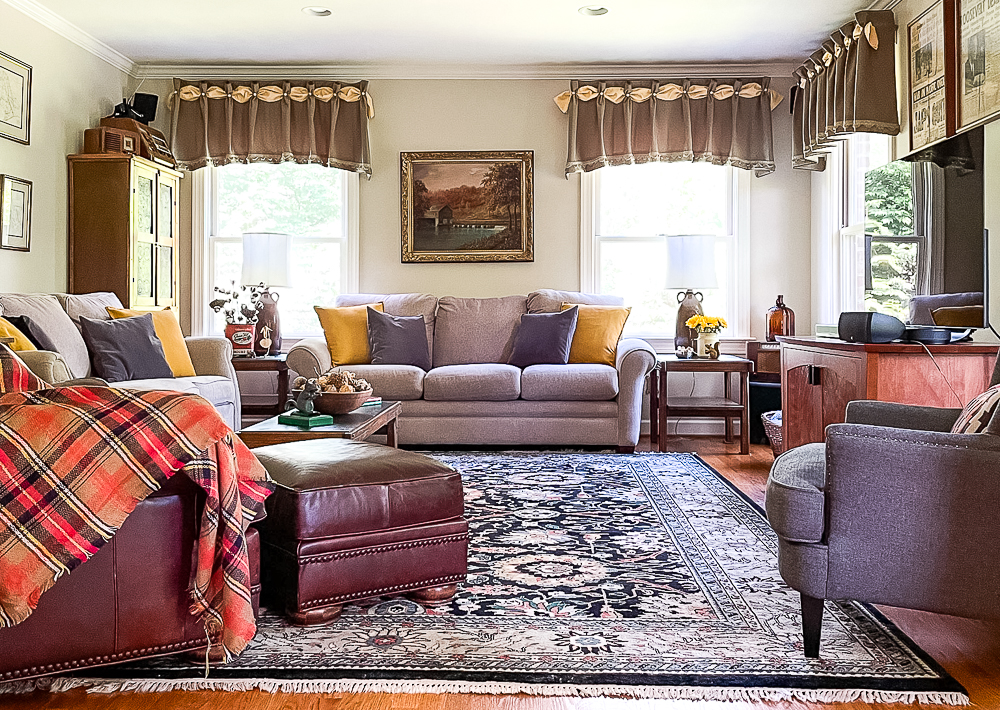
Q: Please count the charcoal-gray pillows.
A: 4